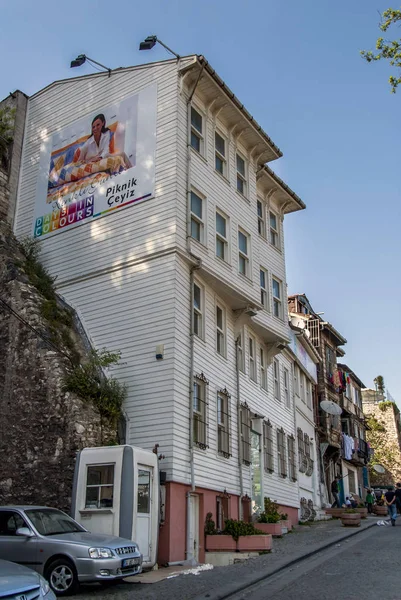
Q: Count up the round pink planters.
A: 3